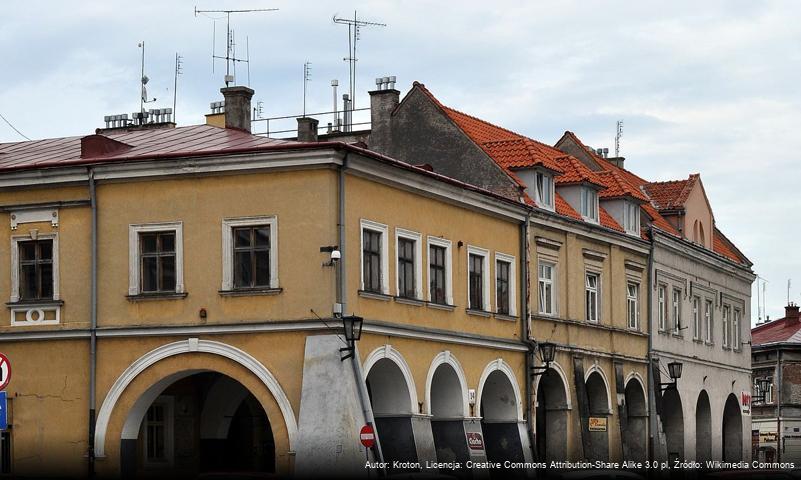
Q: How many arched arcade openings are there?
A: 10